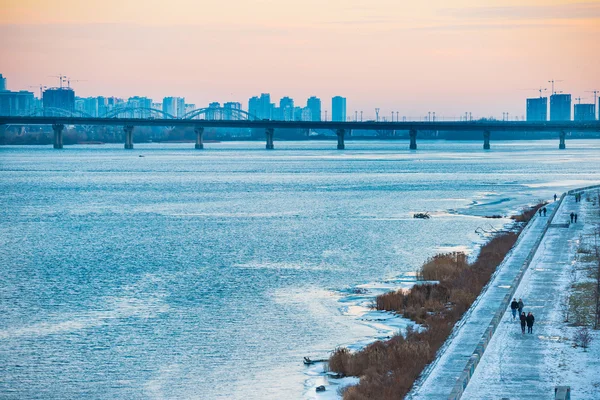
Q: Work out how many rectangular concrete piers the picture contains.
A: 8